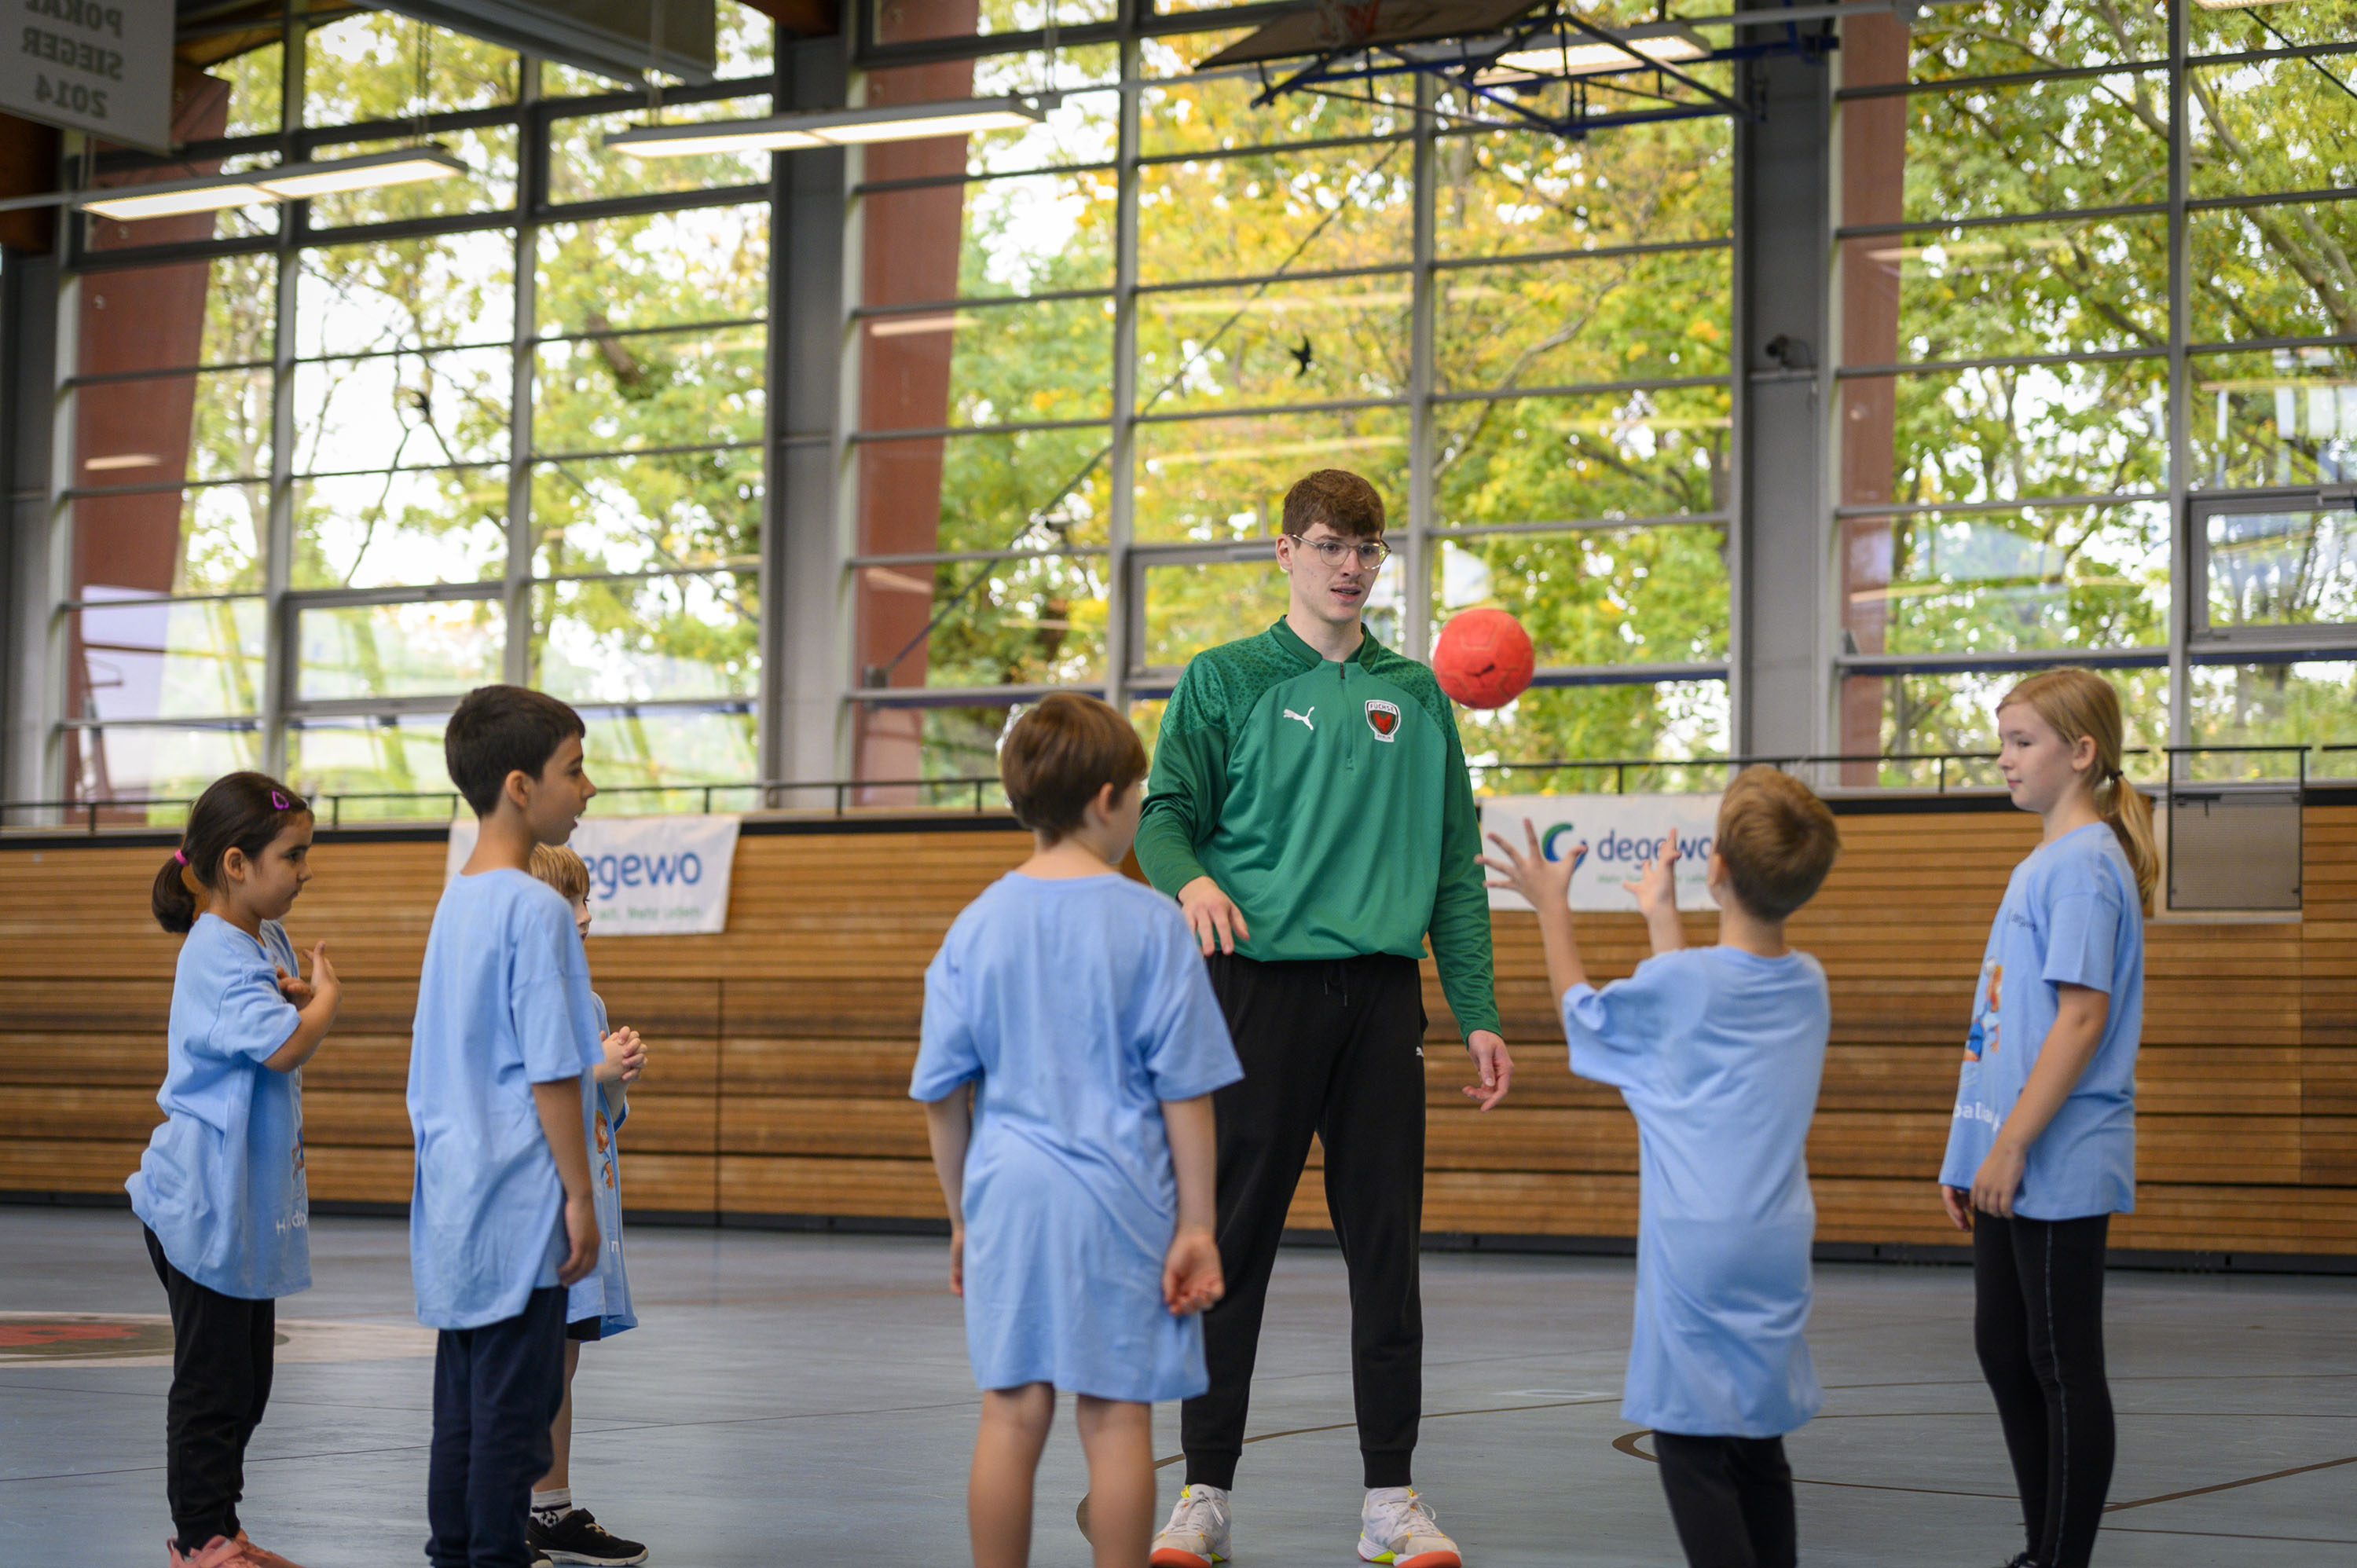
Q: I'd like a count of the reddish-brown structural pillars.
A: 3